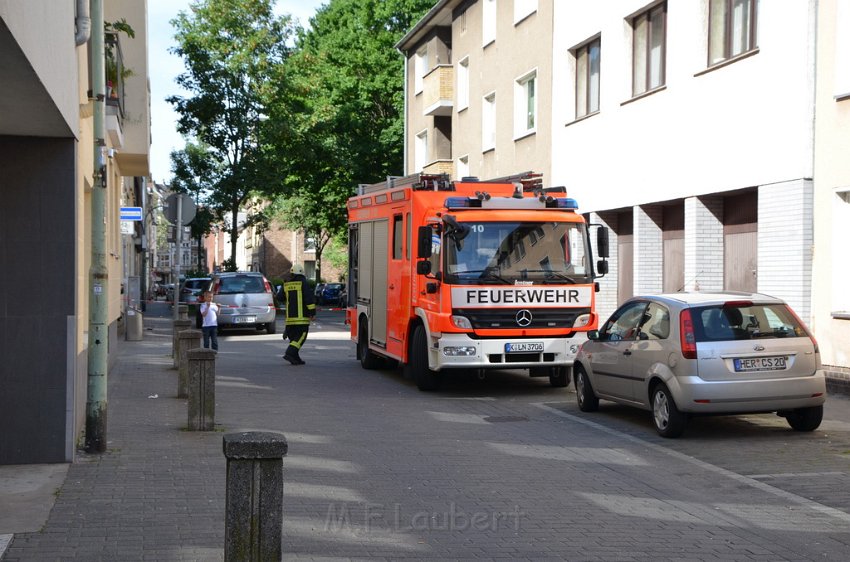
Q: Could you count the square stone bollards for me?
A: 5